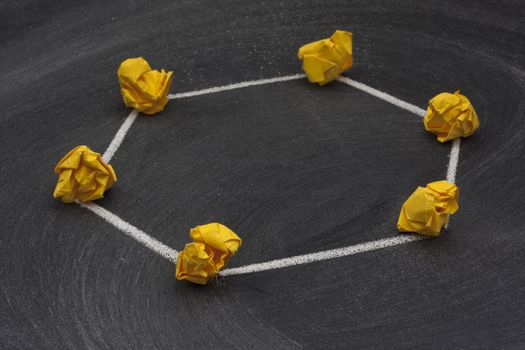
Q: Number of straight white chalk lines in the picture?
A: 6